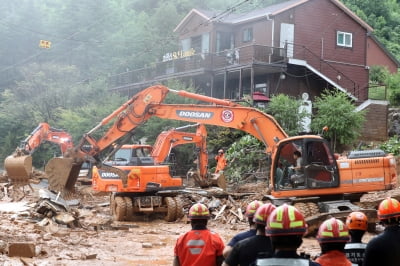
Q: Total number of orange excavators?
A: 3